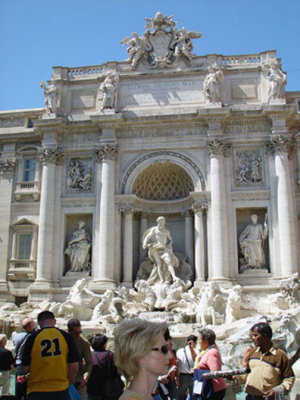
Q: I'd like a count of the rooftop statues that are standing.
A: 4